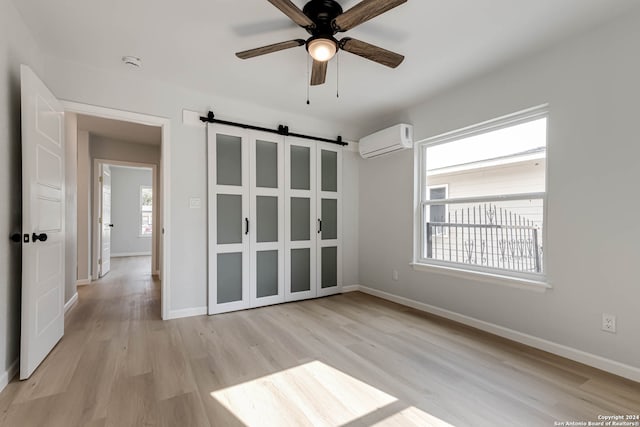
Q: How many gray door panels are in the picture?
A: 12